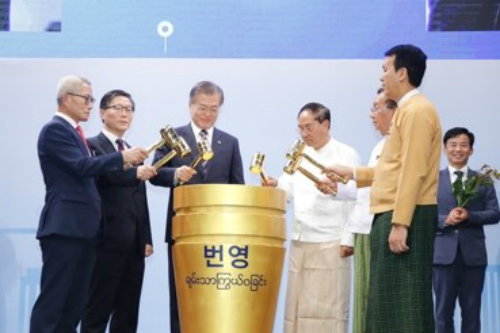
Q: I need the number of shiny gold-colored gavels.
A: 6